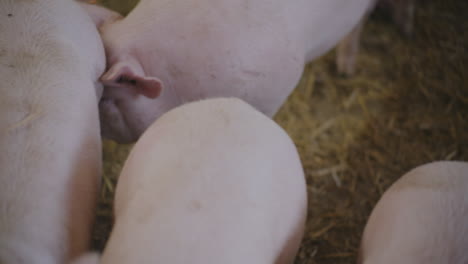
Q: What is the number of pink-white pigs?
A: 4